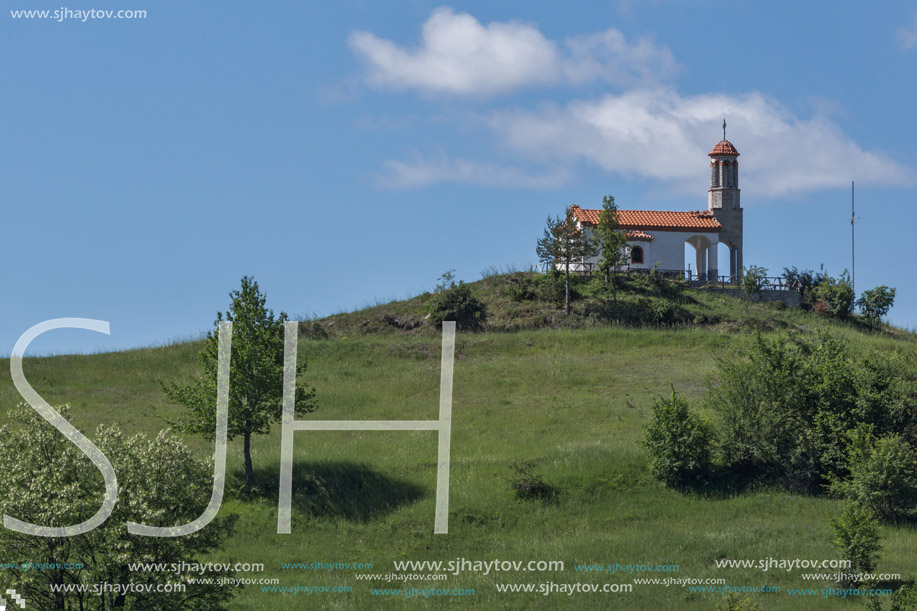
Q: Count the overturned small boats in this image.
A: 0